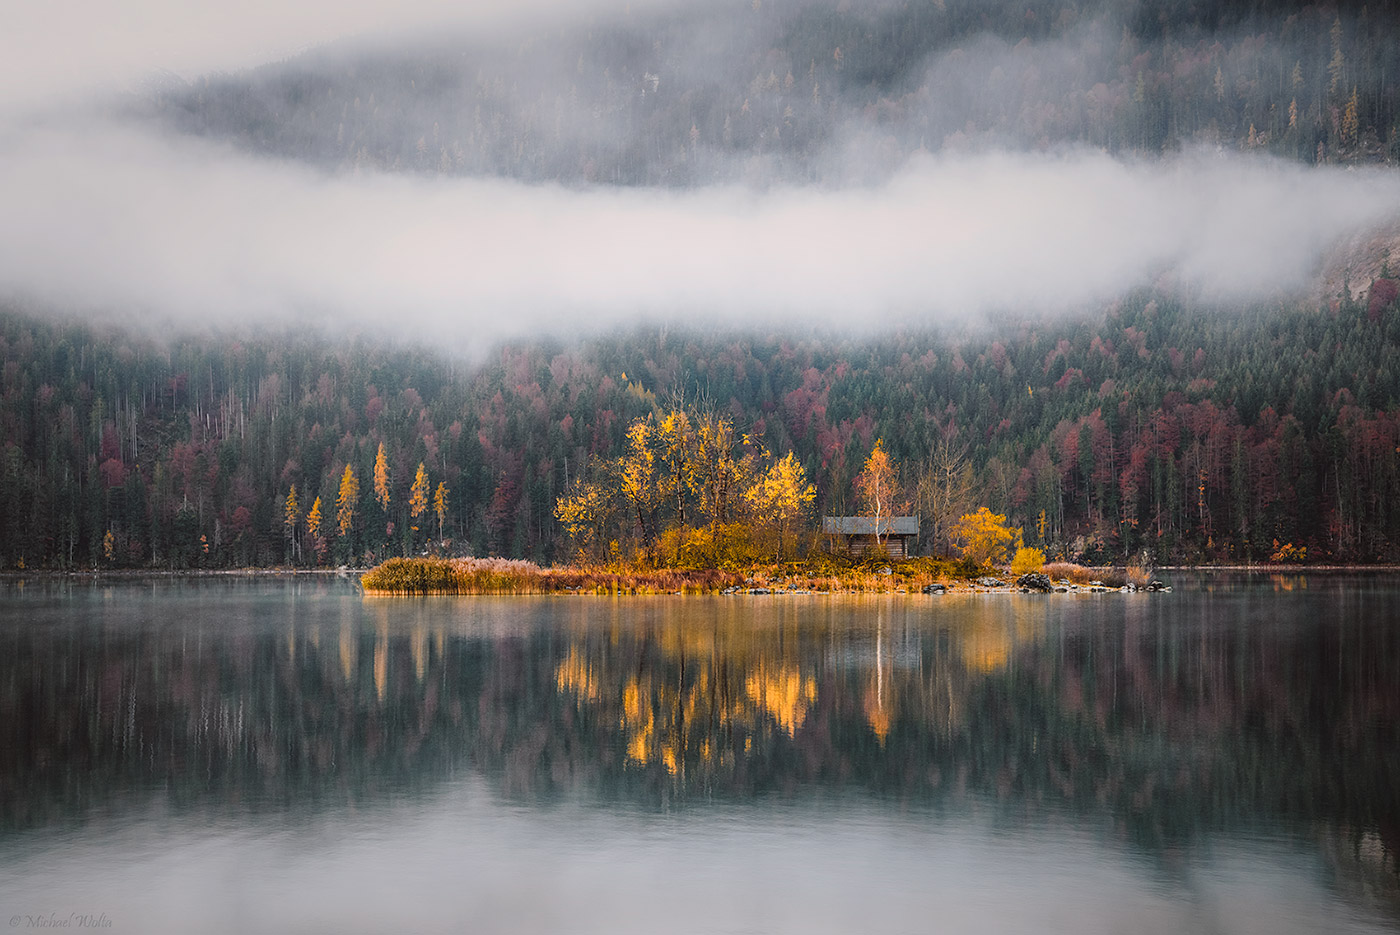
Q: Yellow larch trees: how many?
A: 6